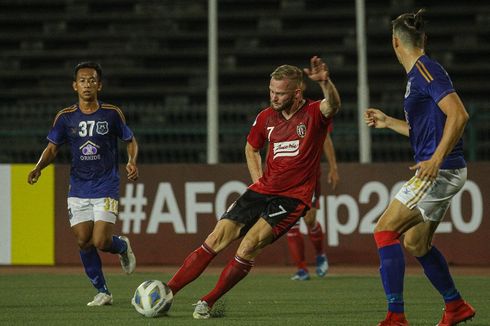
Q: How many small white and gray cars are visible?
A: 0